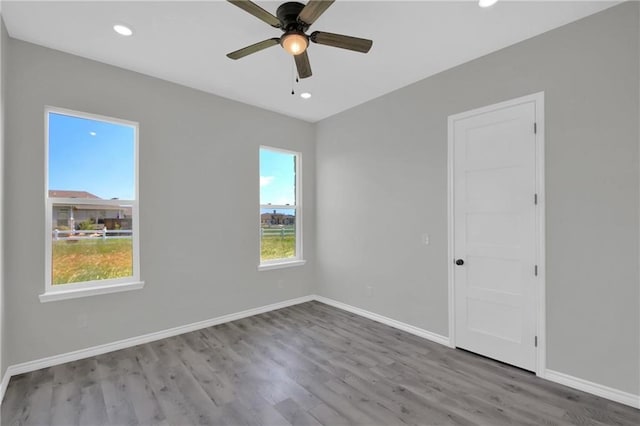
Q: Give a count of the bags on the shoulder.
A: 0